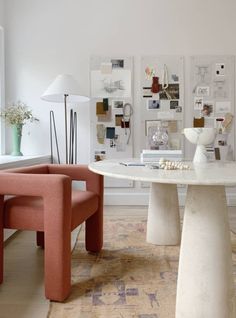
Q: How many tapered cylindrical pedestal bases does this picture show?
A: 2